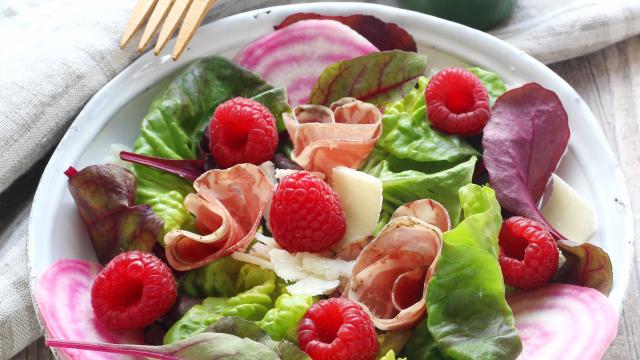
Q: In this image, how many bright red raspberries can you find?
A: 6